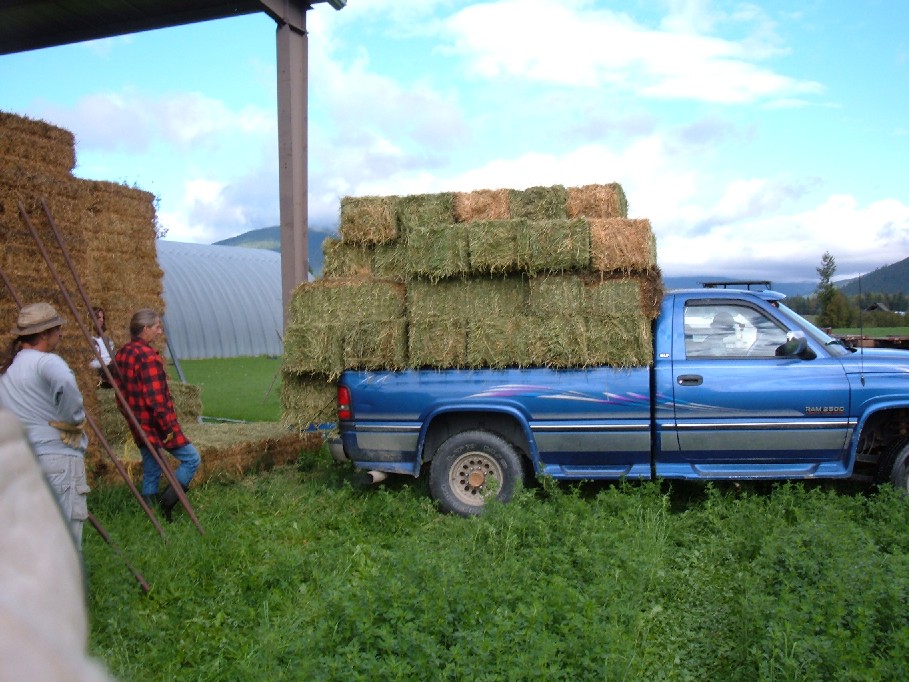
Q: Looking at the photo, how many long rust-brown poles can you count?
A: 4